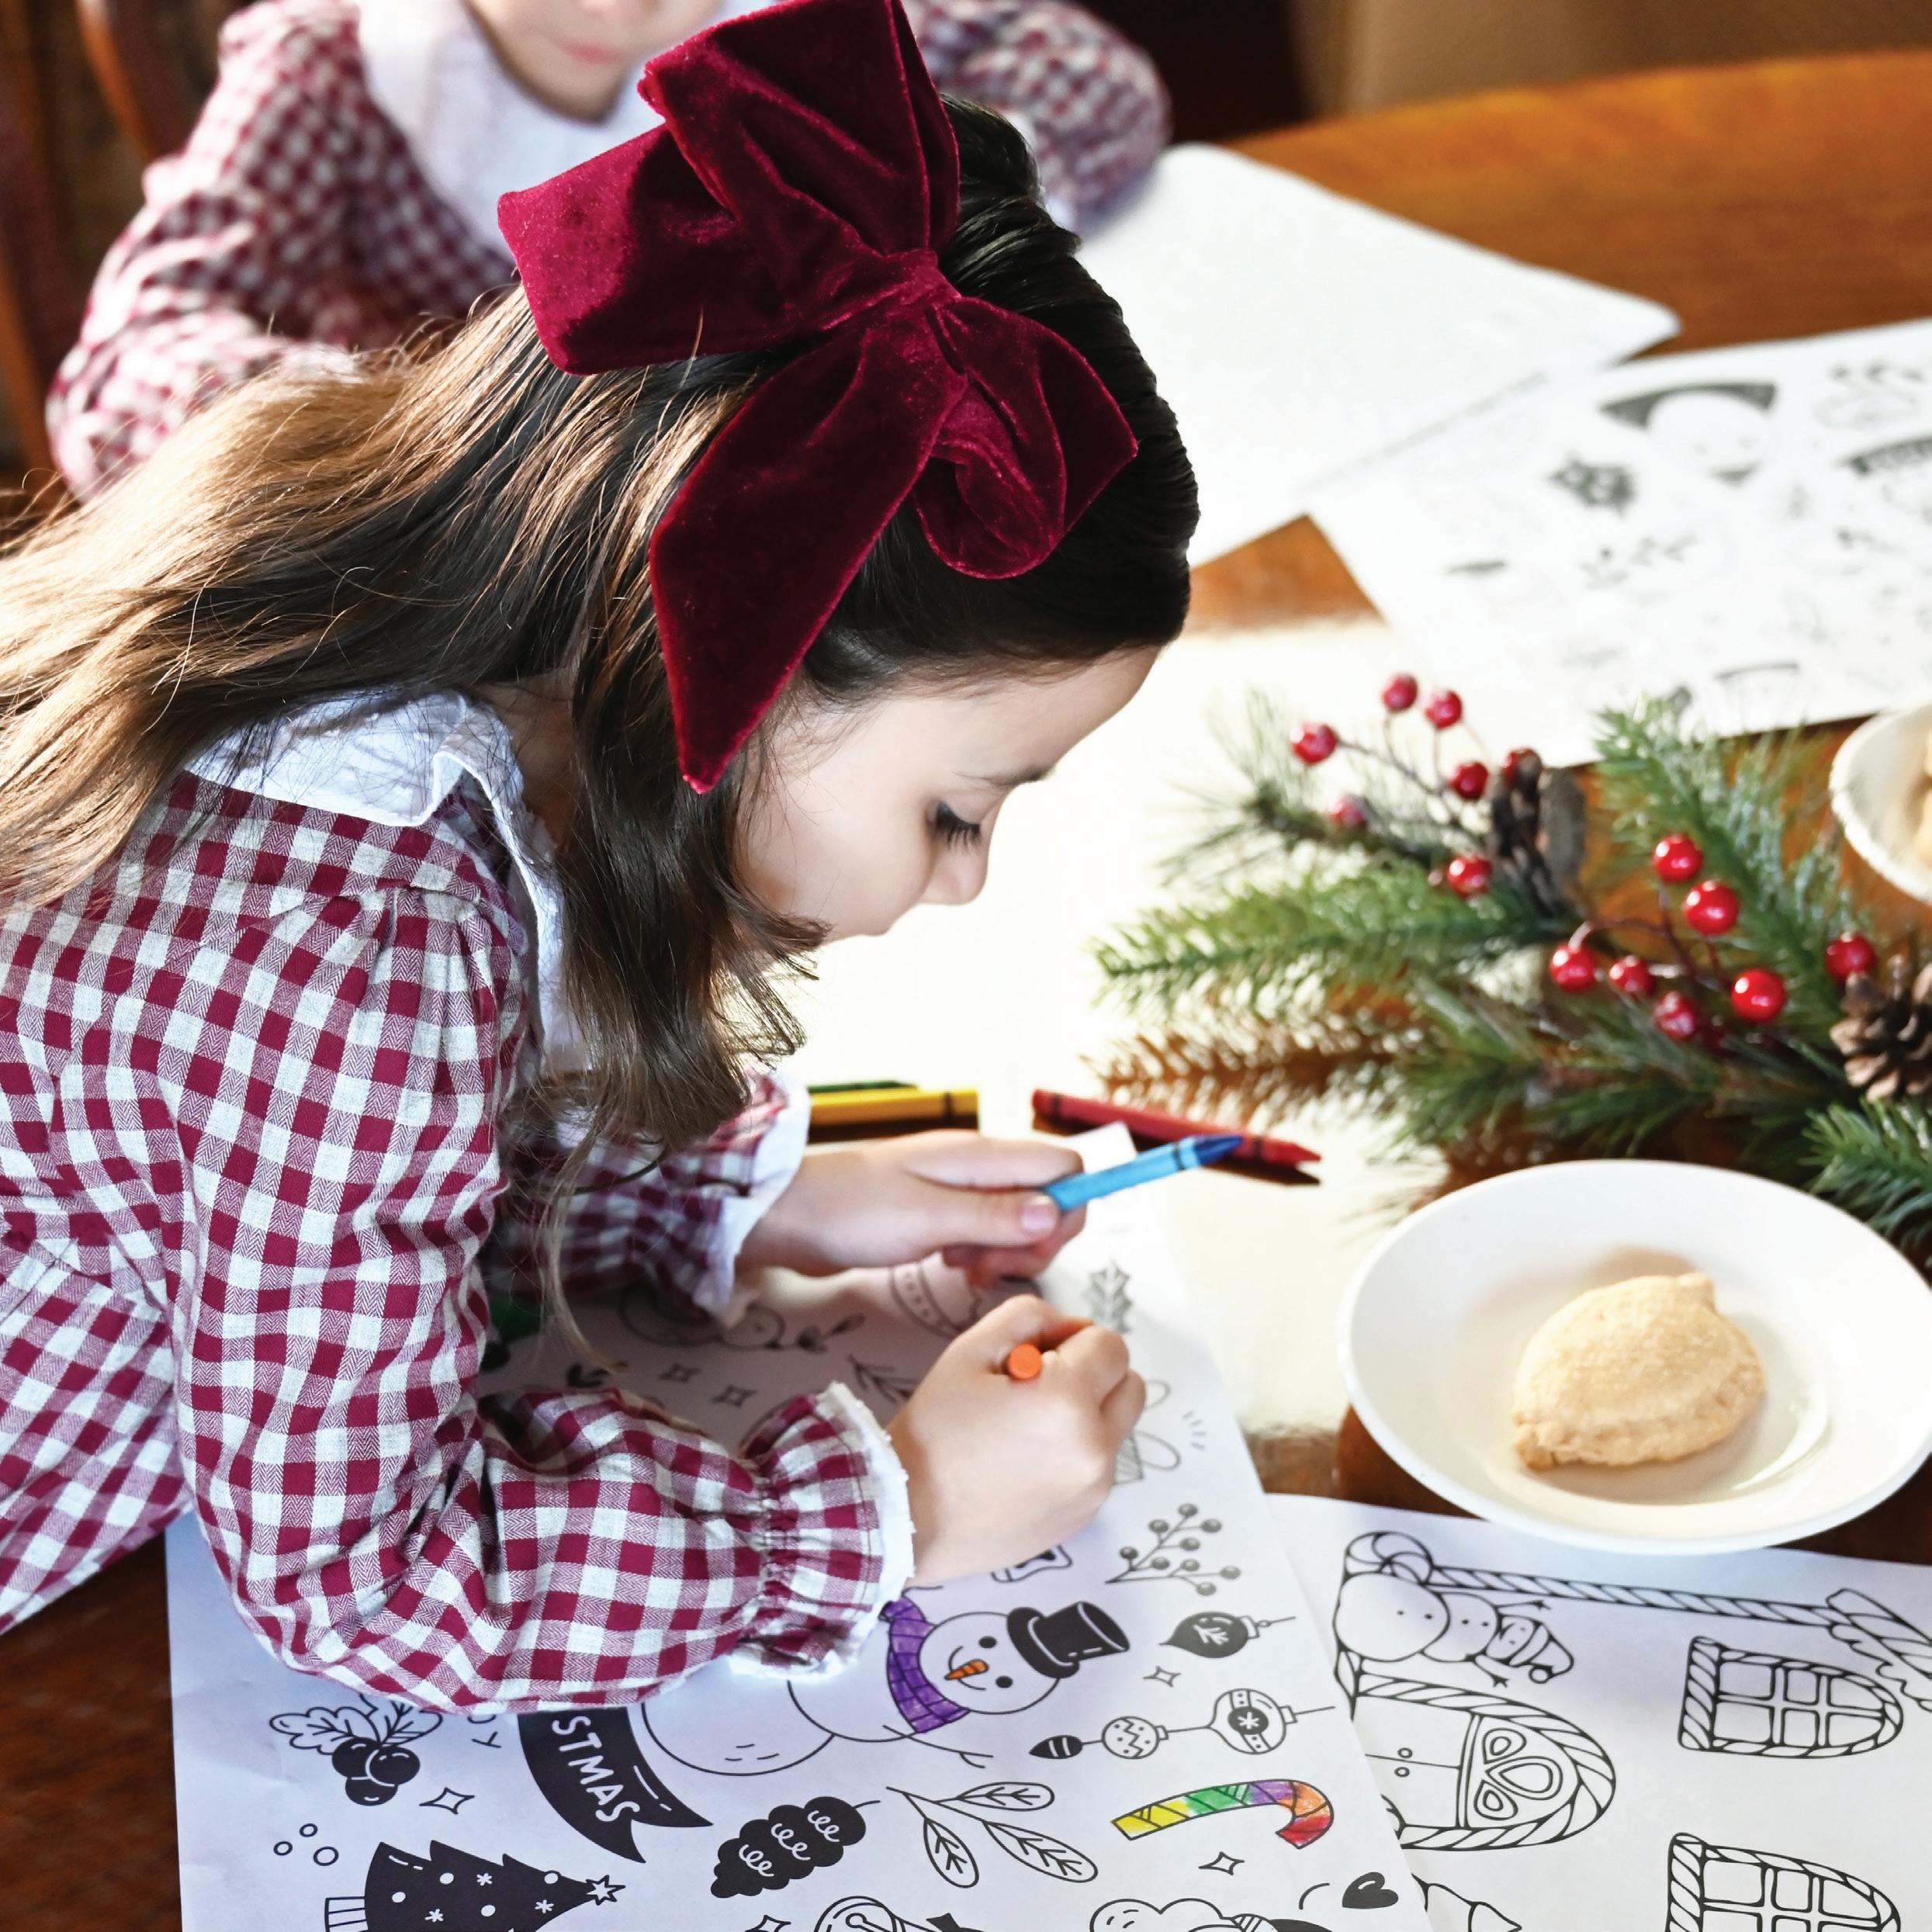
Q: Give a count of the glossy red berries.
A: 14